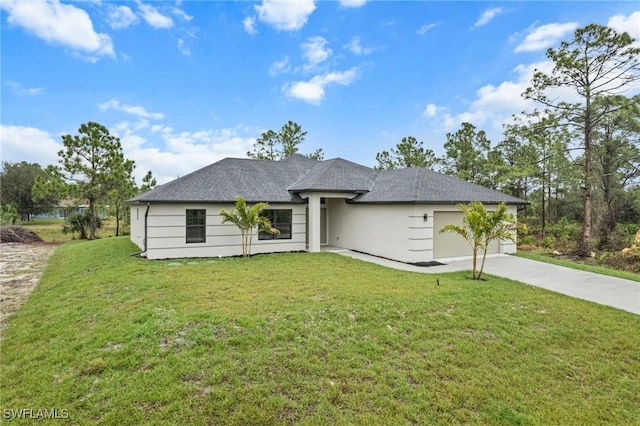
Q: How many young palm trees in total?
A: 2